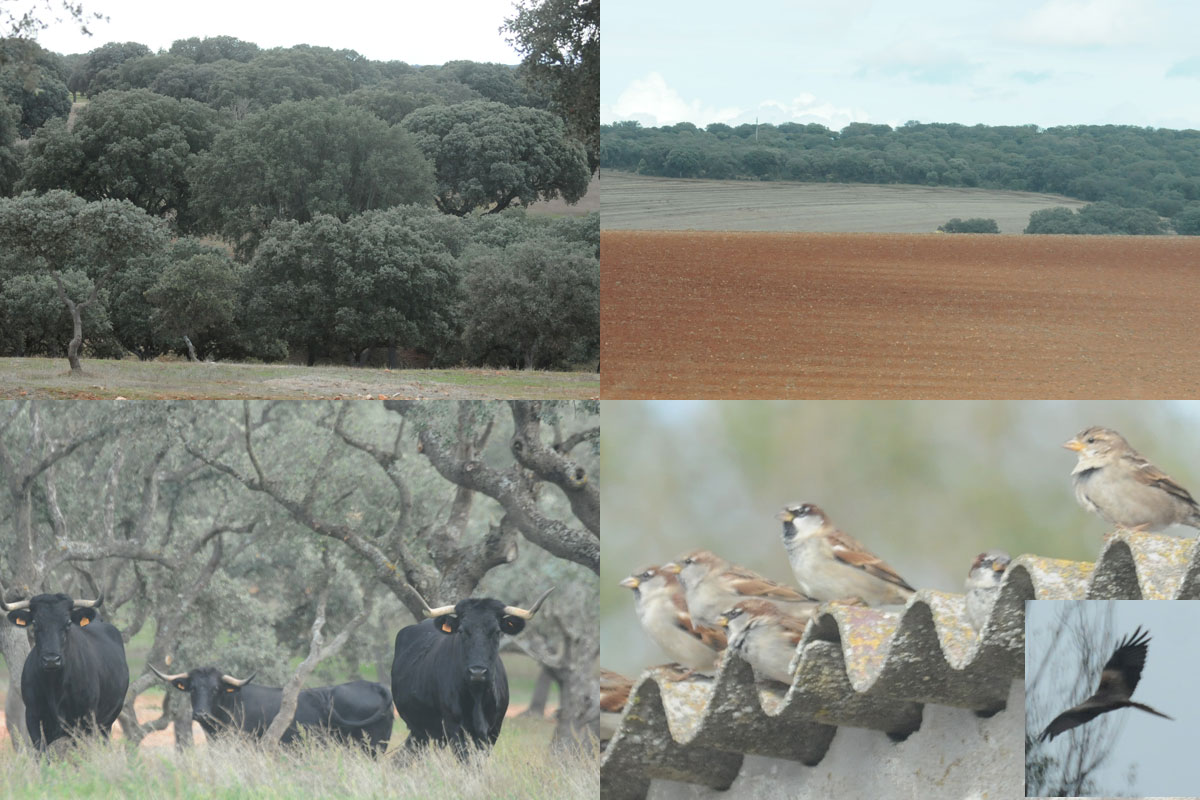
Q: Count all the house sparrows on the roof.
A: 7